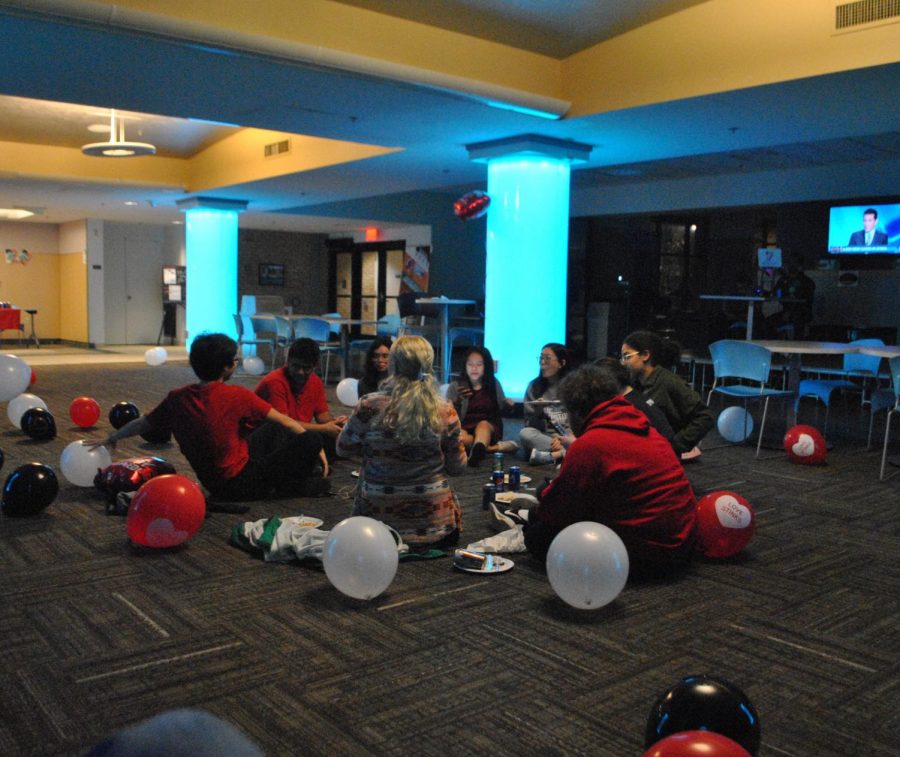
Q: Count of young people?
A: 9